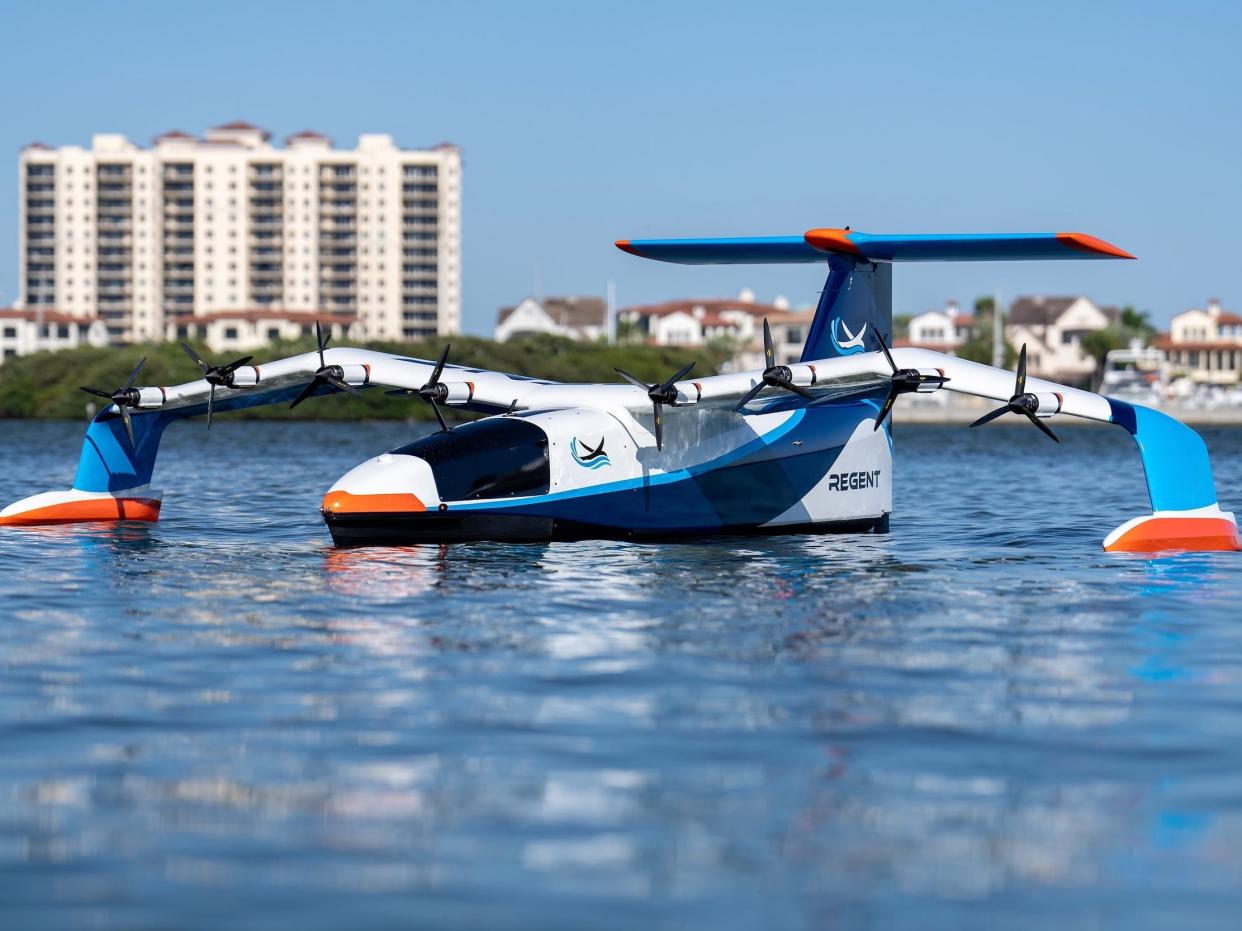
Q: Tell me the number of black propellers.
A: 8